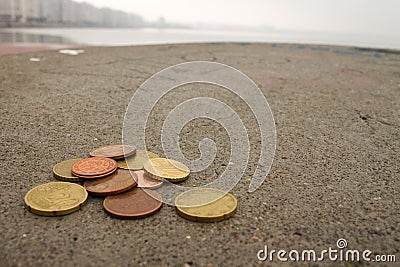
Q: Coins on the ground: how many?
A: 10